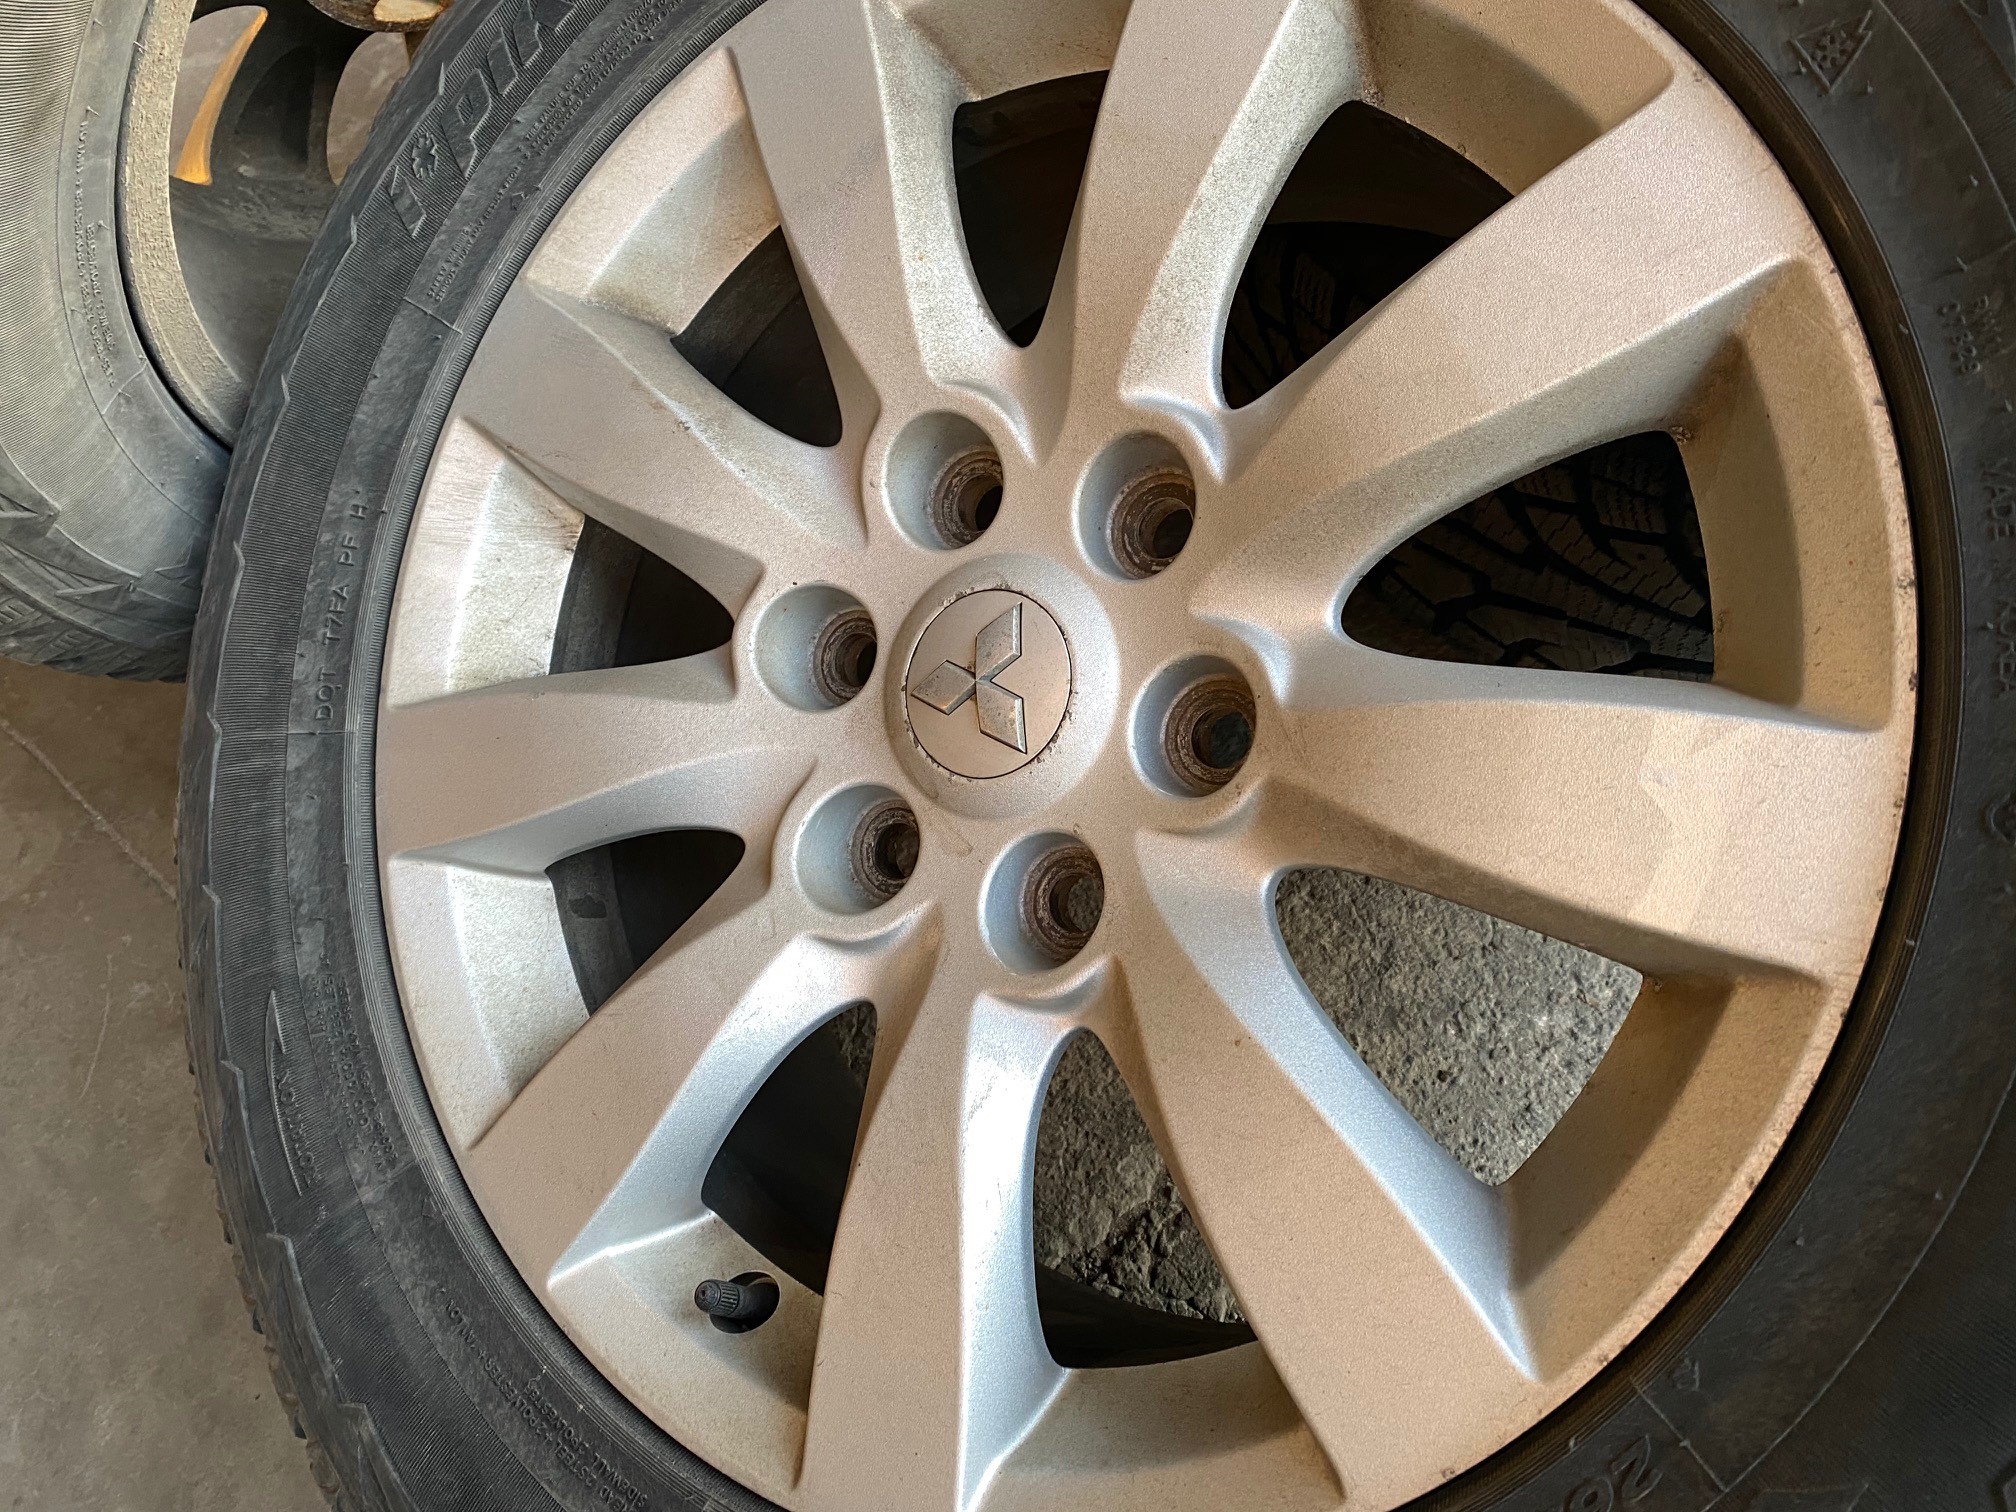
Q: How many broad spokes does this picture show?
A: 9